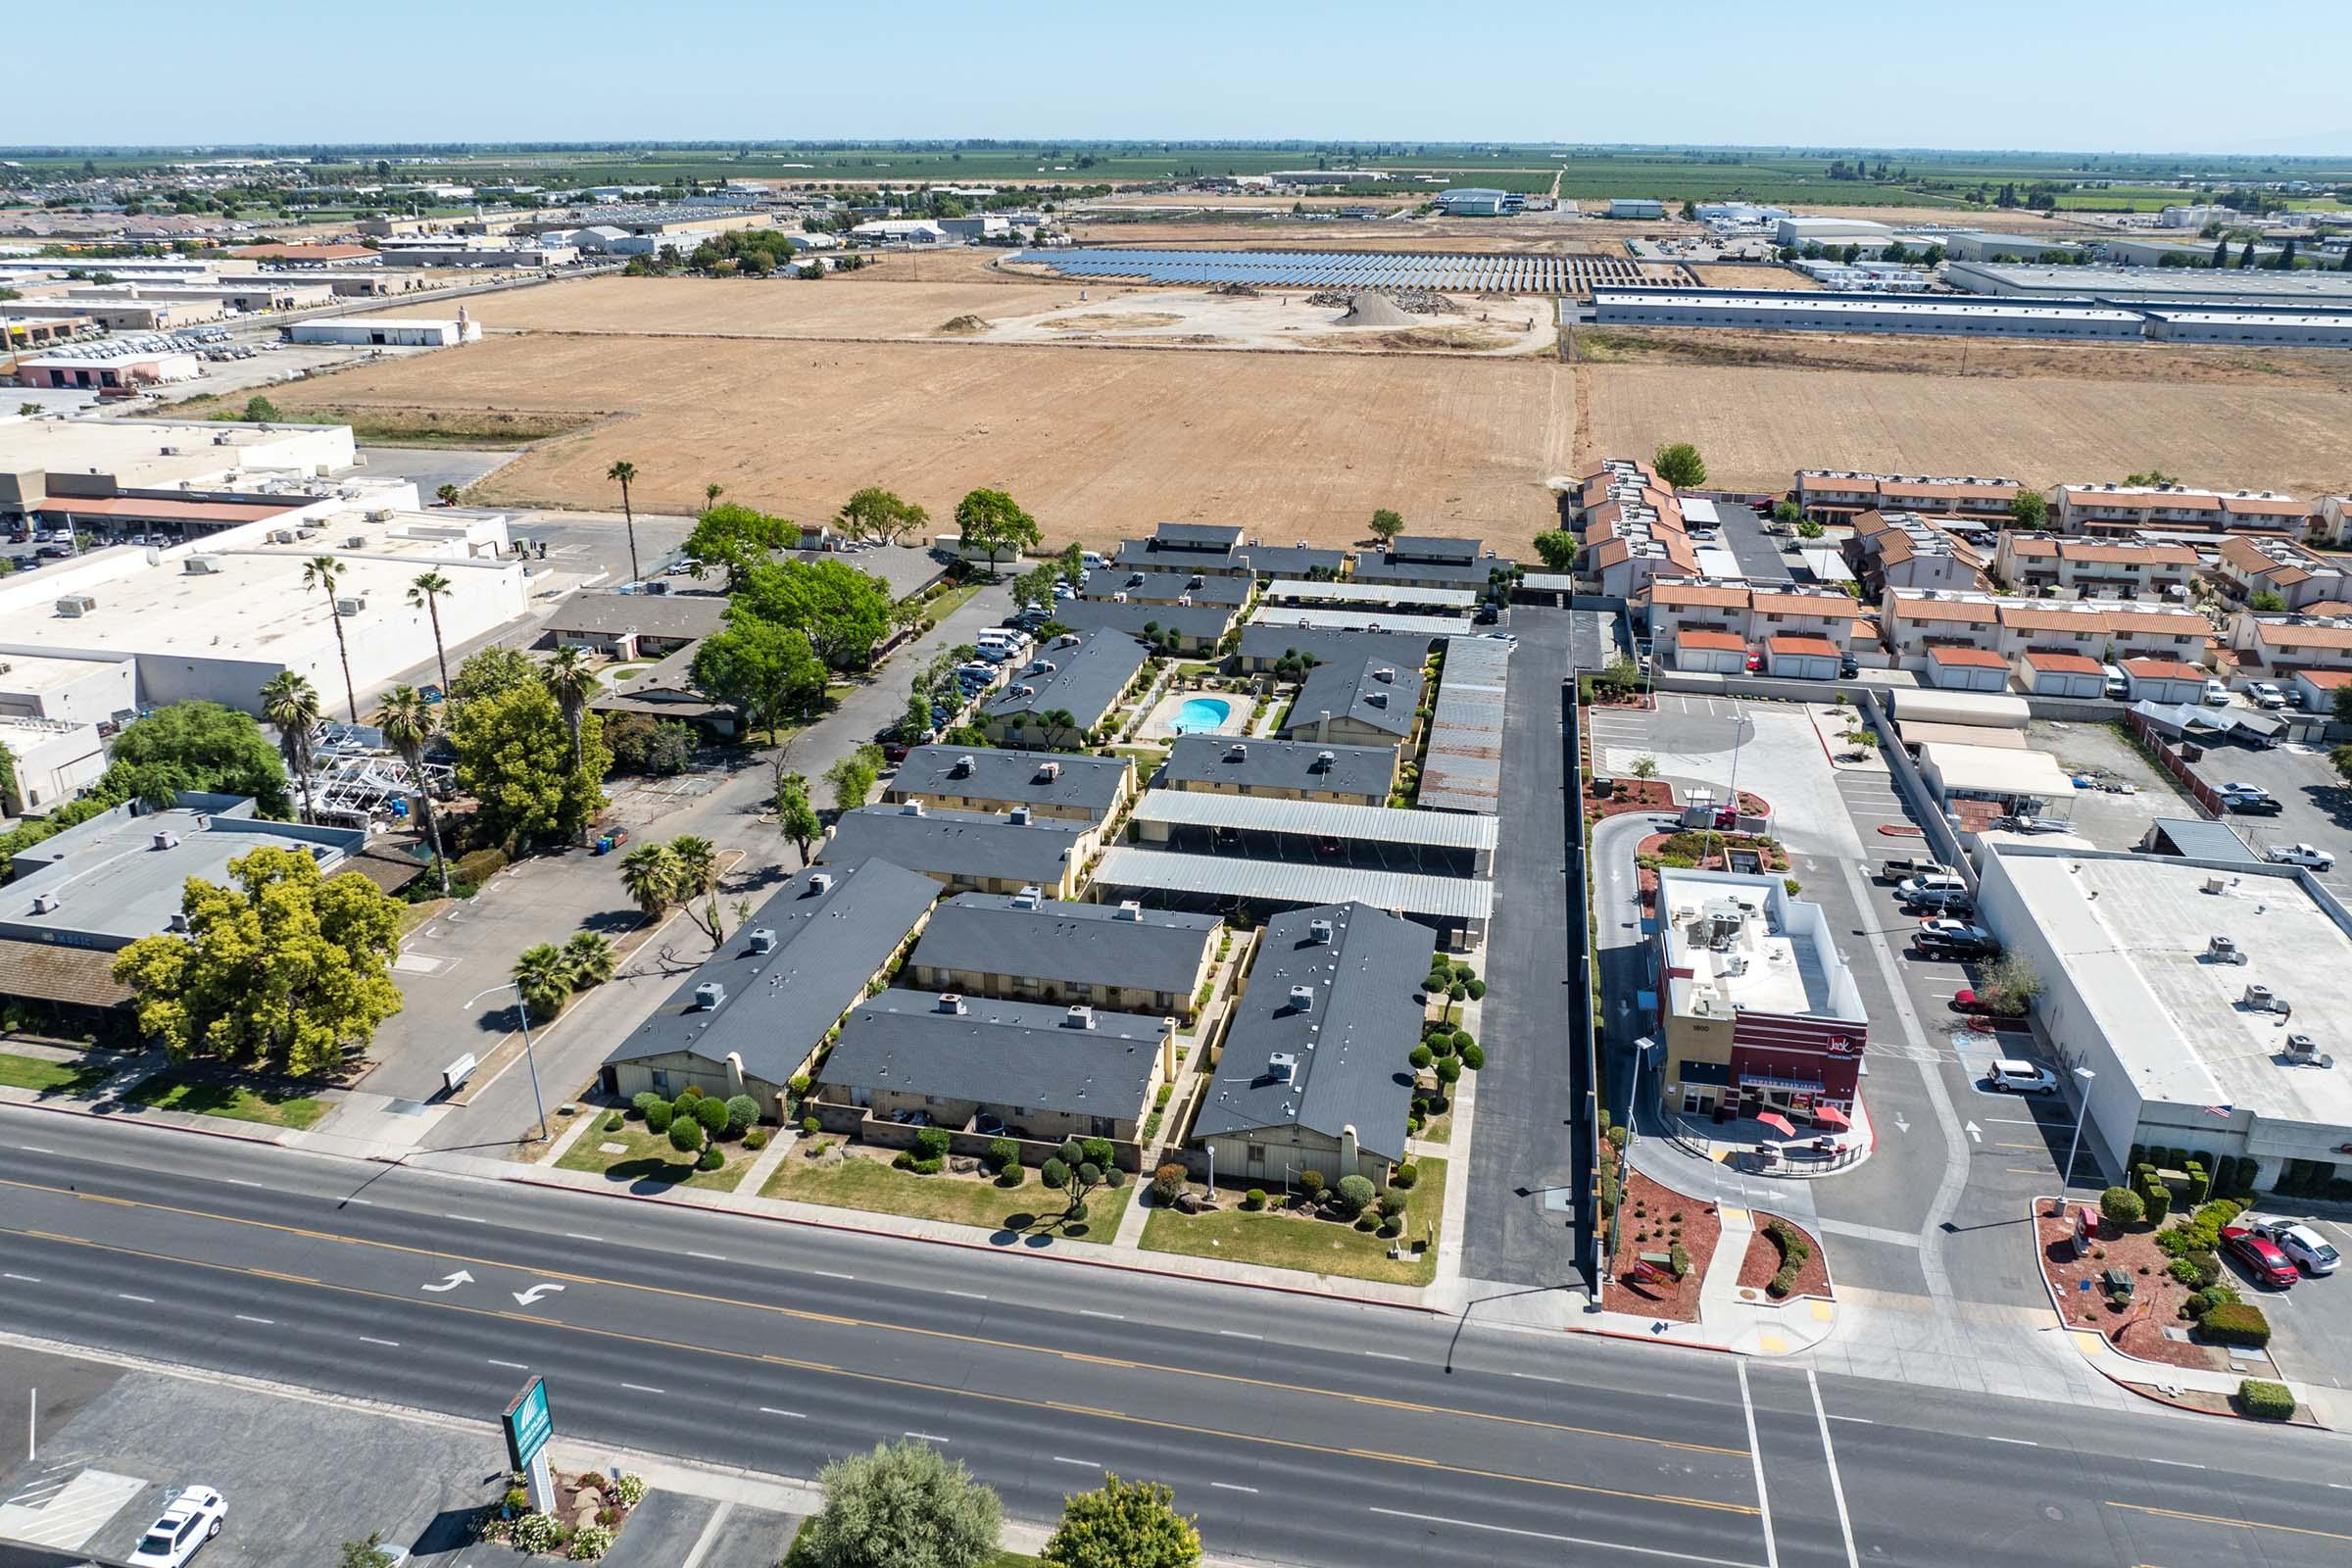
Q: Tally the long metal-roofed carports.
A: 5